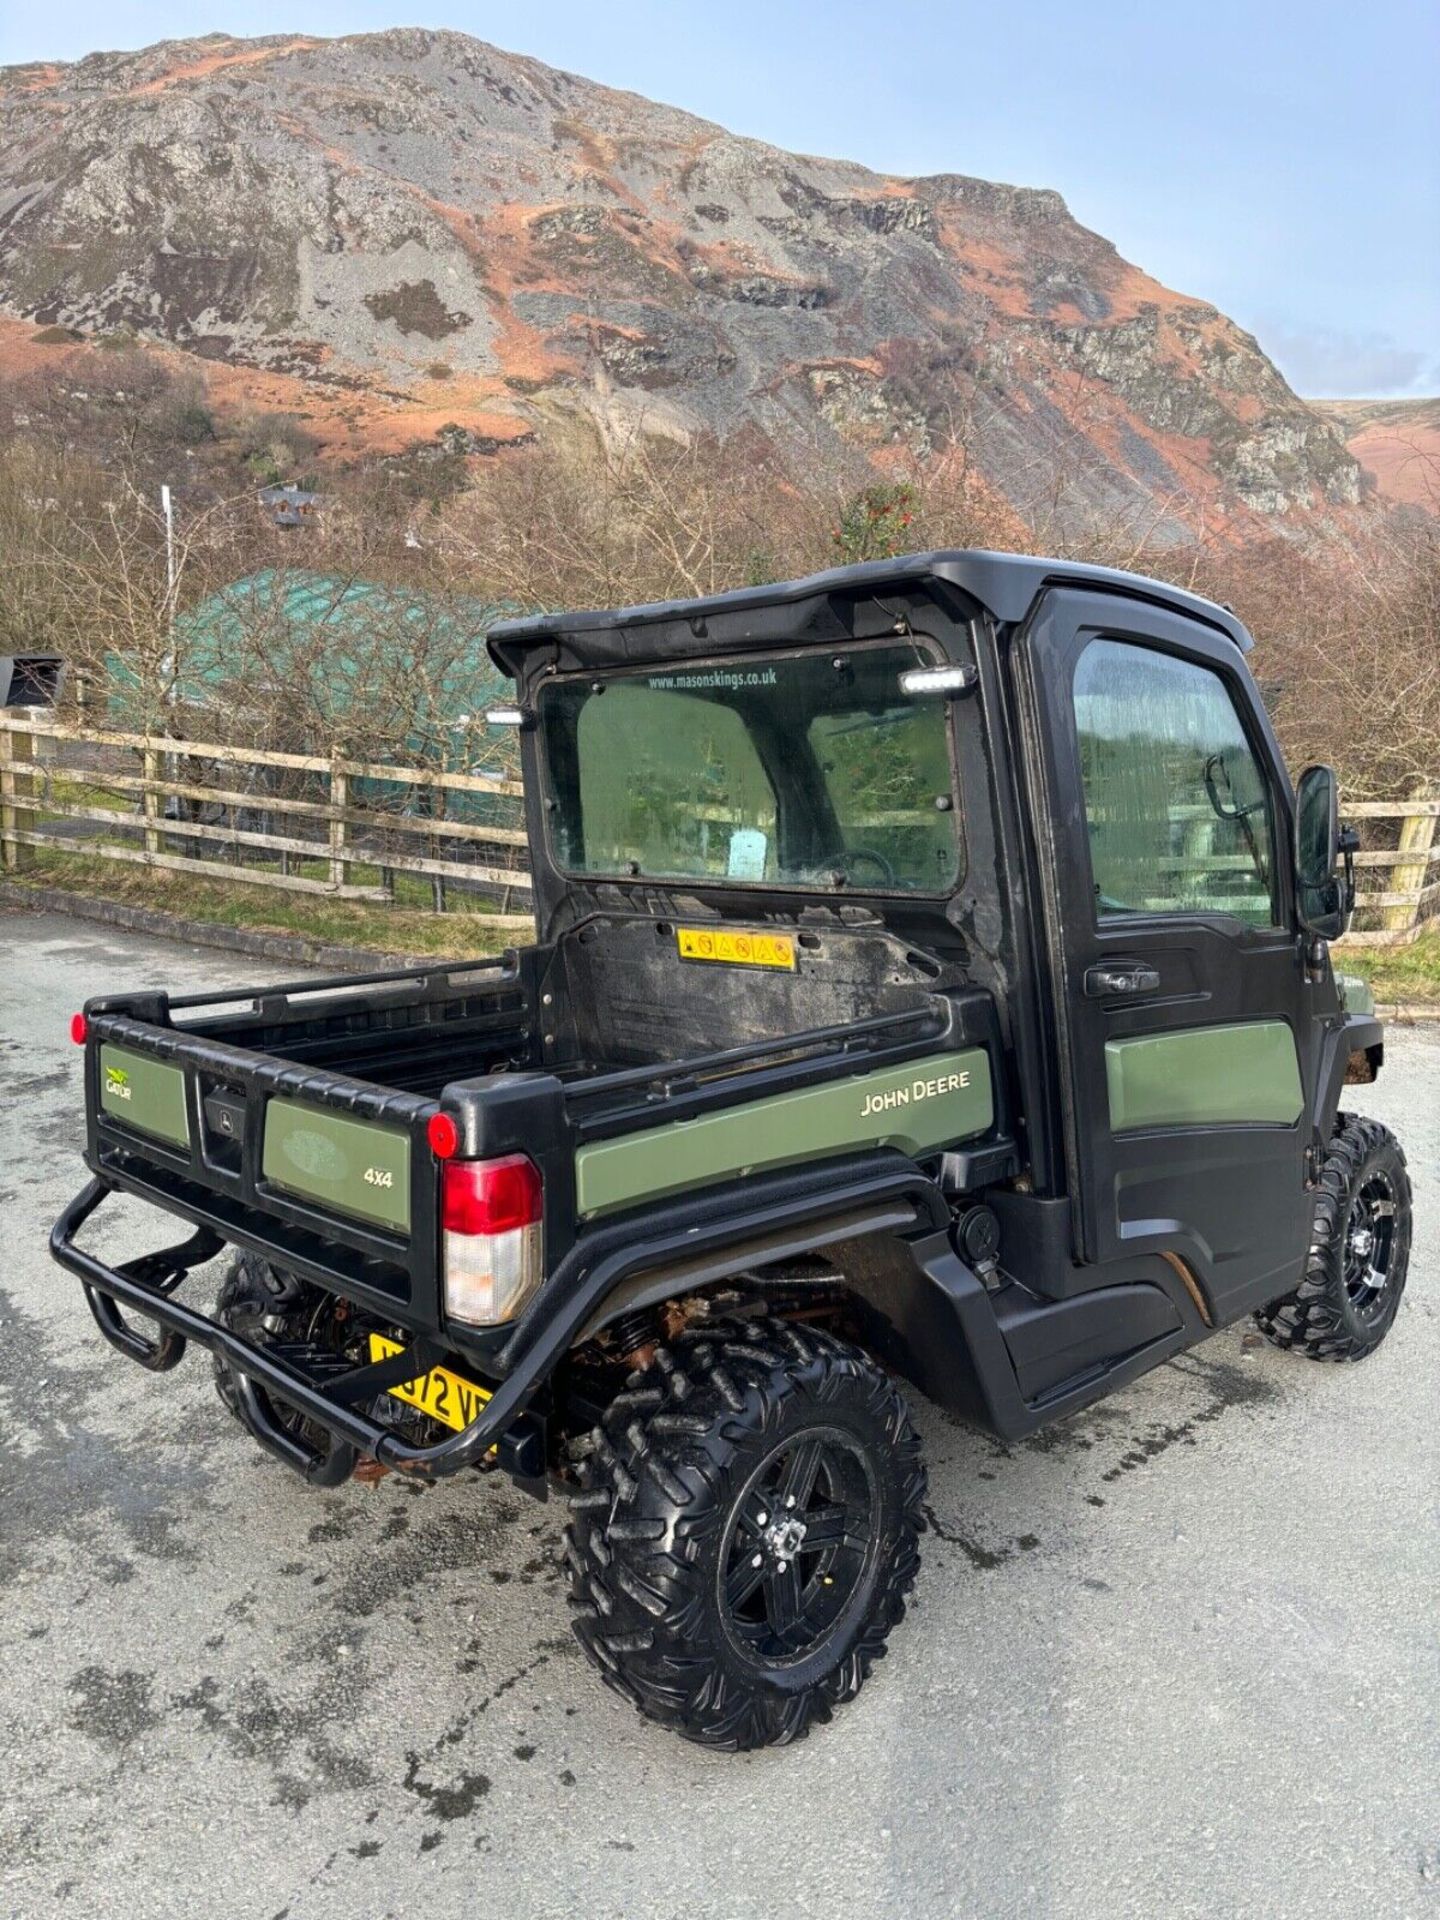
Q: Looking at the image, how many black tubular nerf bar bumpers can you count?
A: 1